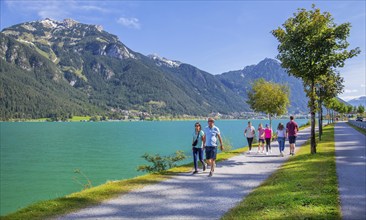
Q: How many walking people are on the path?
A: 7